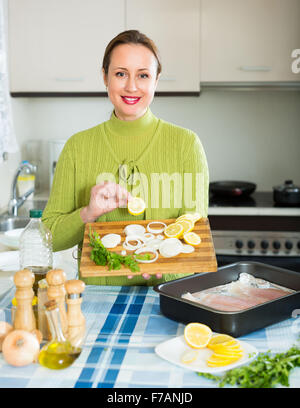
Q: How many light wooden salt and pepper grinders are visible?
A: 3